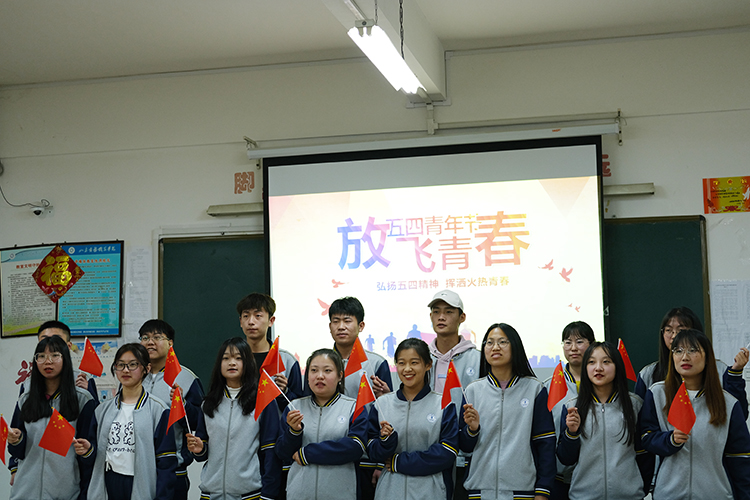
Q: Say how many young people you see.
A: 15